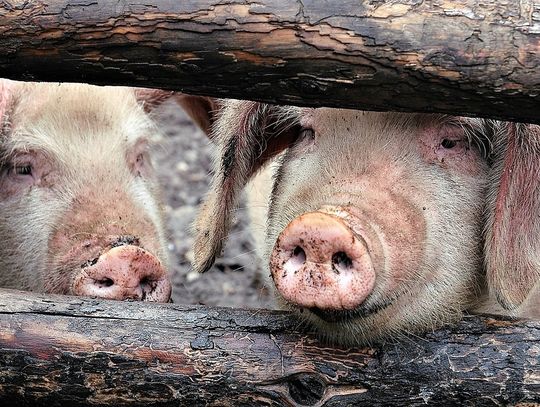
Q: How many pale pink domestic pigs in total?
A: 2